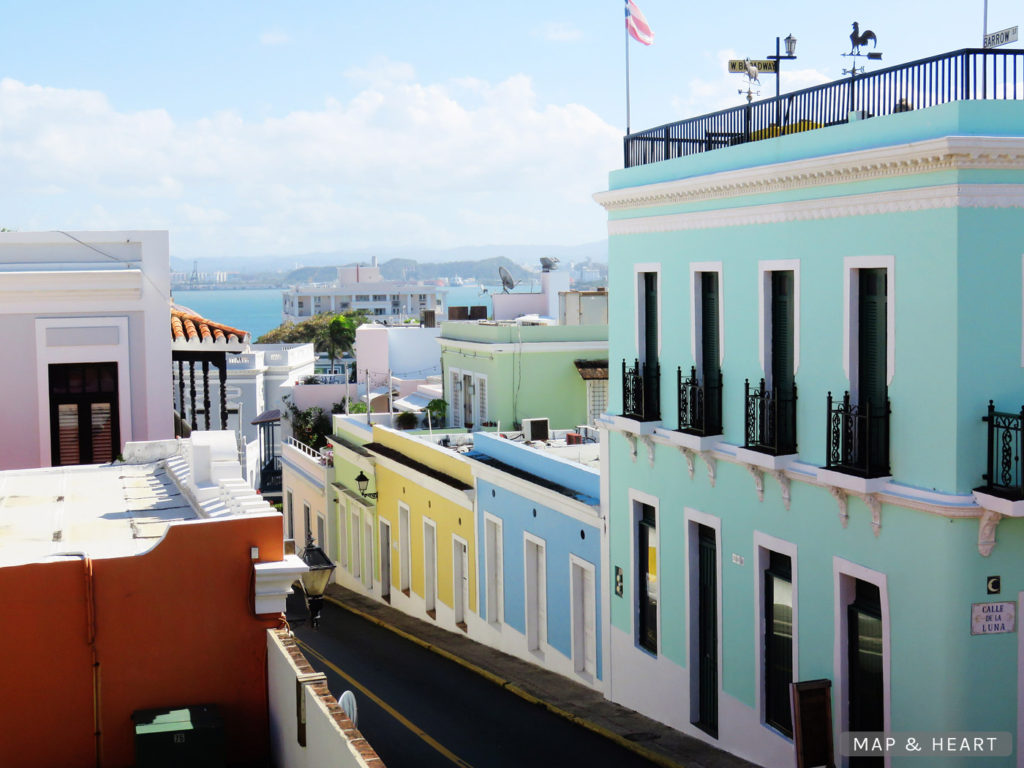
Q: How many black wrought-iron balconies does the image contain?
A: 5